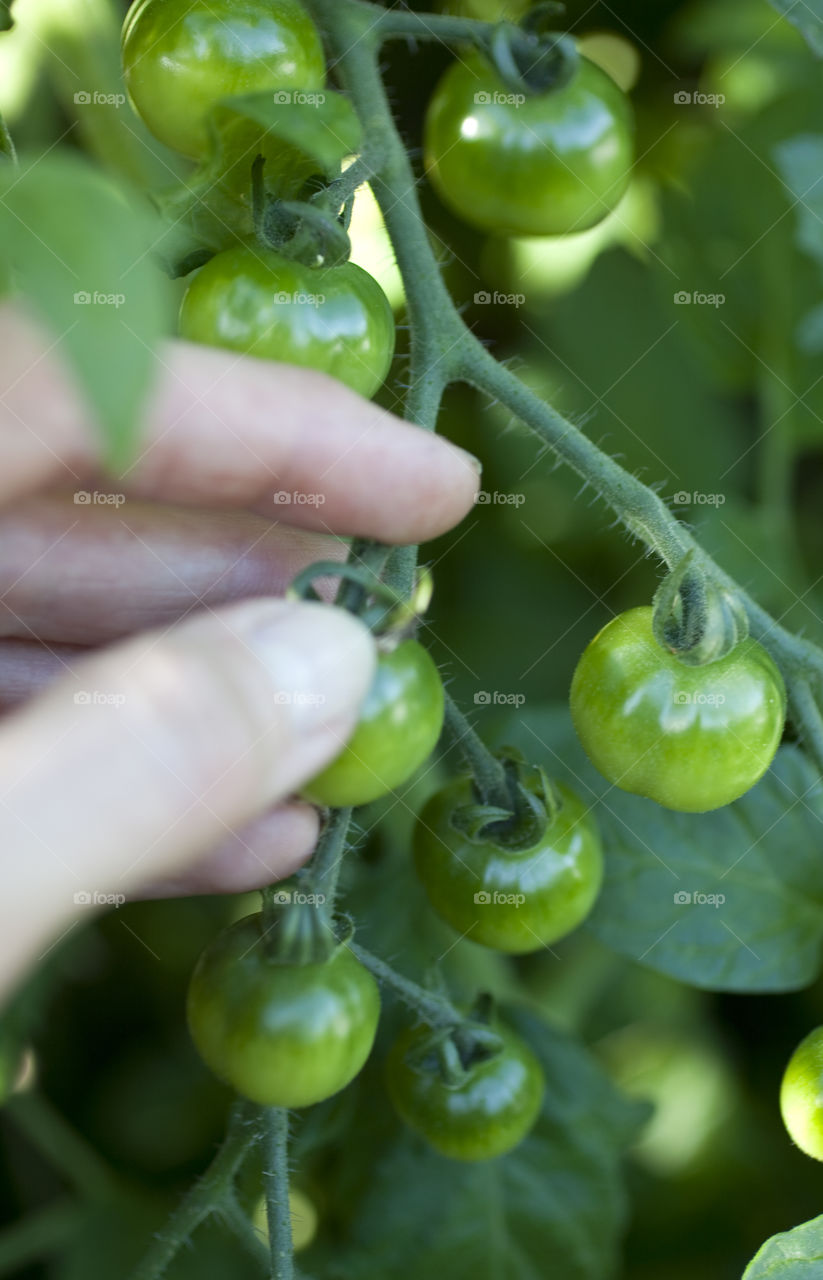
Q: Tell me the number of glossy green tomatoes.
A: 9